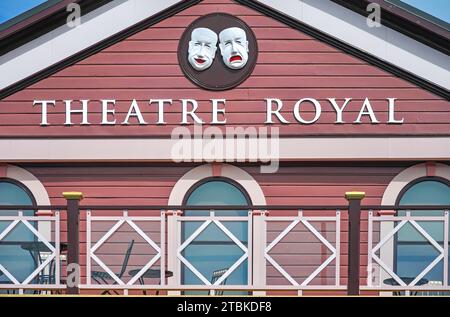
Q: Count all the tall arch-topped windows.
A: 3